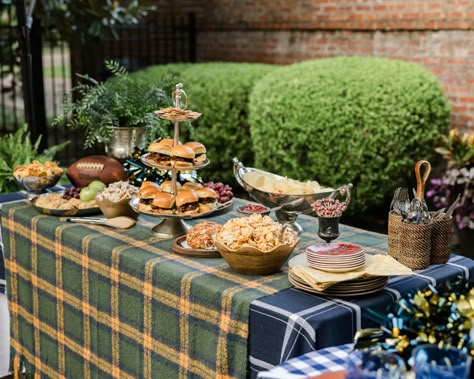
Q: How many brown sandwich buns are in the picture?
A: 11